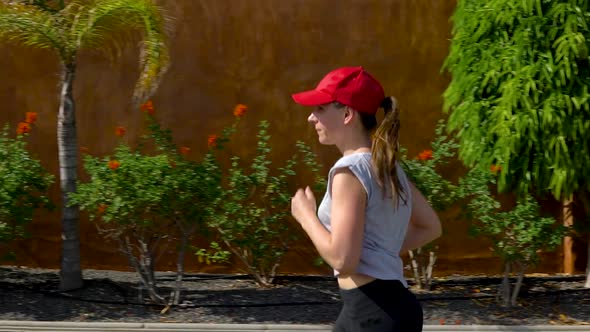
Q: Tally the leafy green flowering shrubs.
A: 5